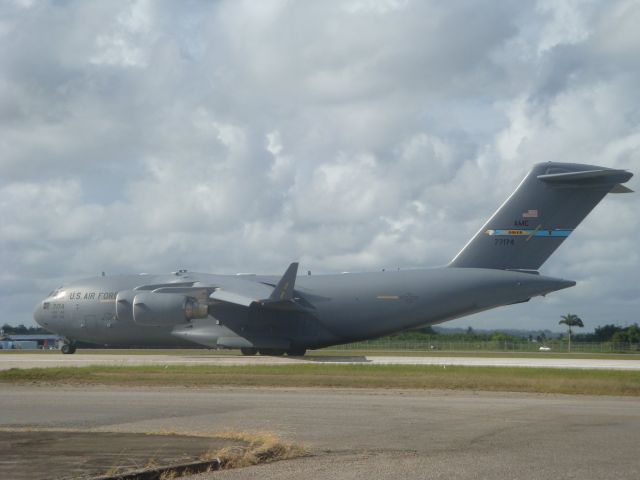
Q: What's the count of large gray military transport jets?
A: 1